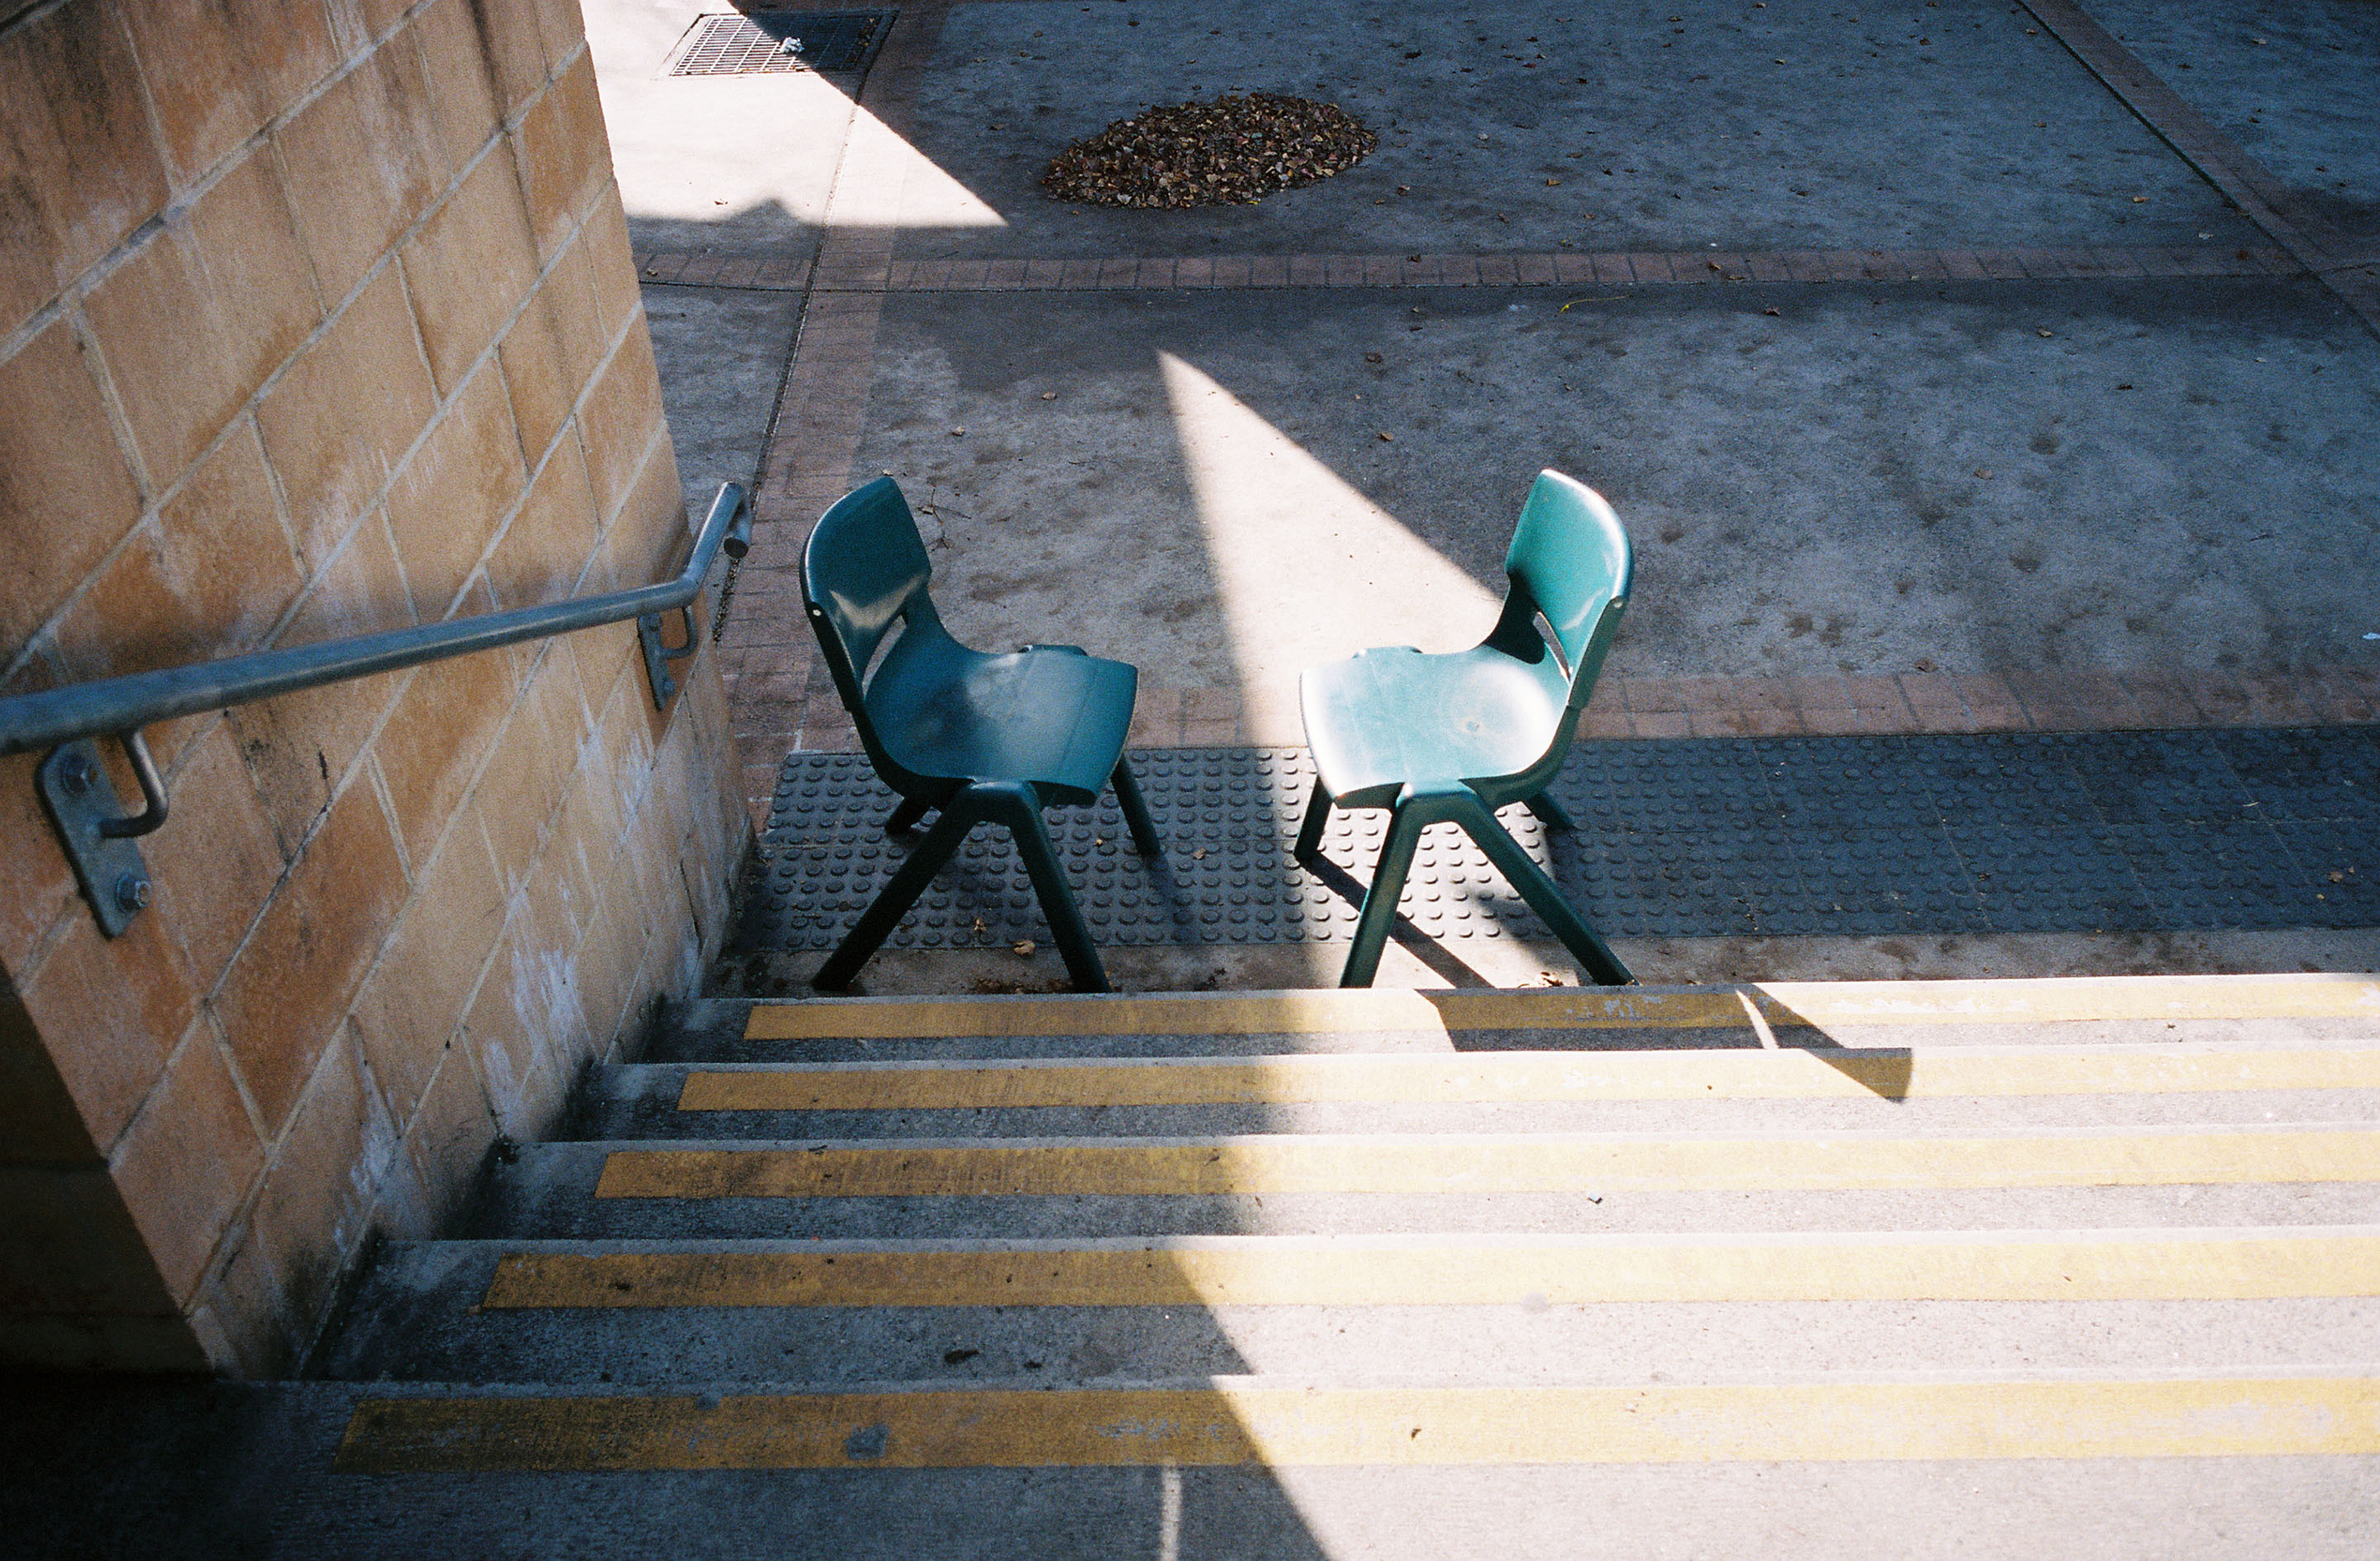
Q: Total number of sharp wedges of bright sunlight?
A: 2